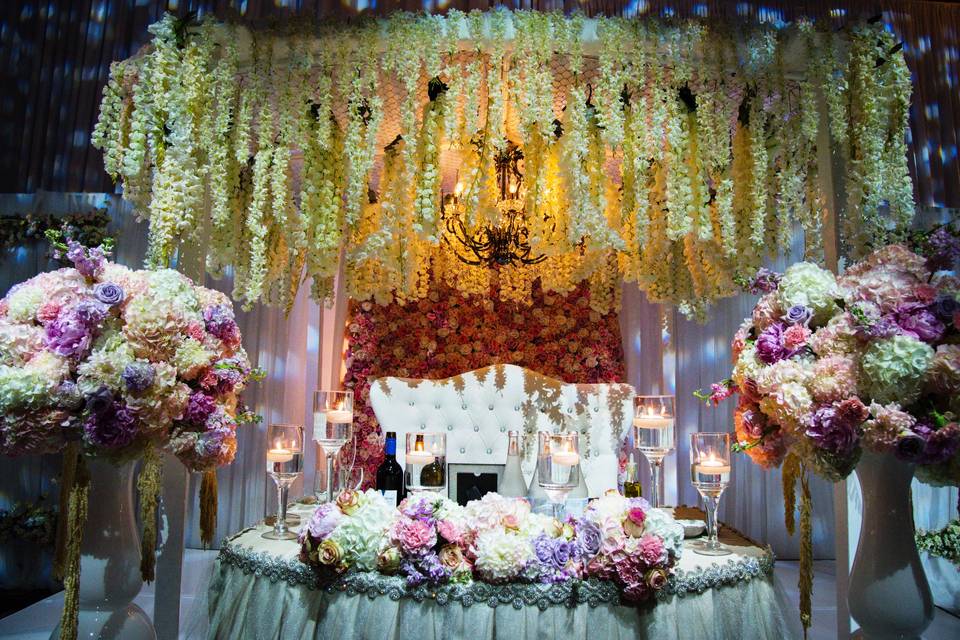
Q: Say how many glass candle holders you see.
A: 6